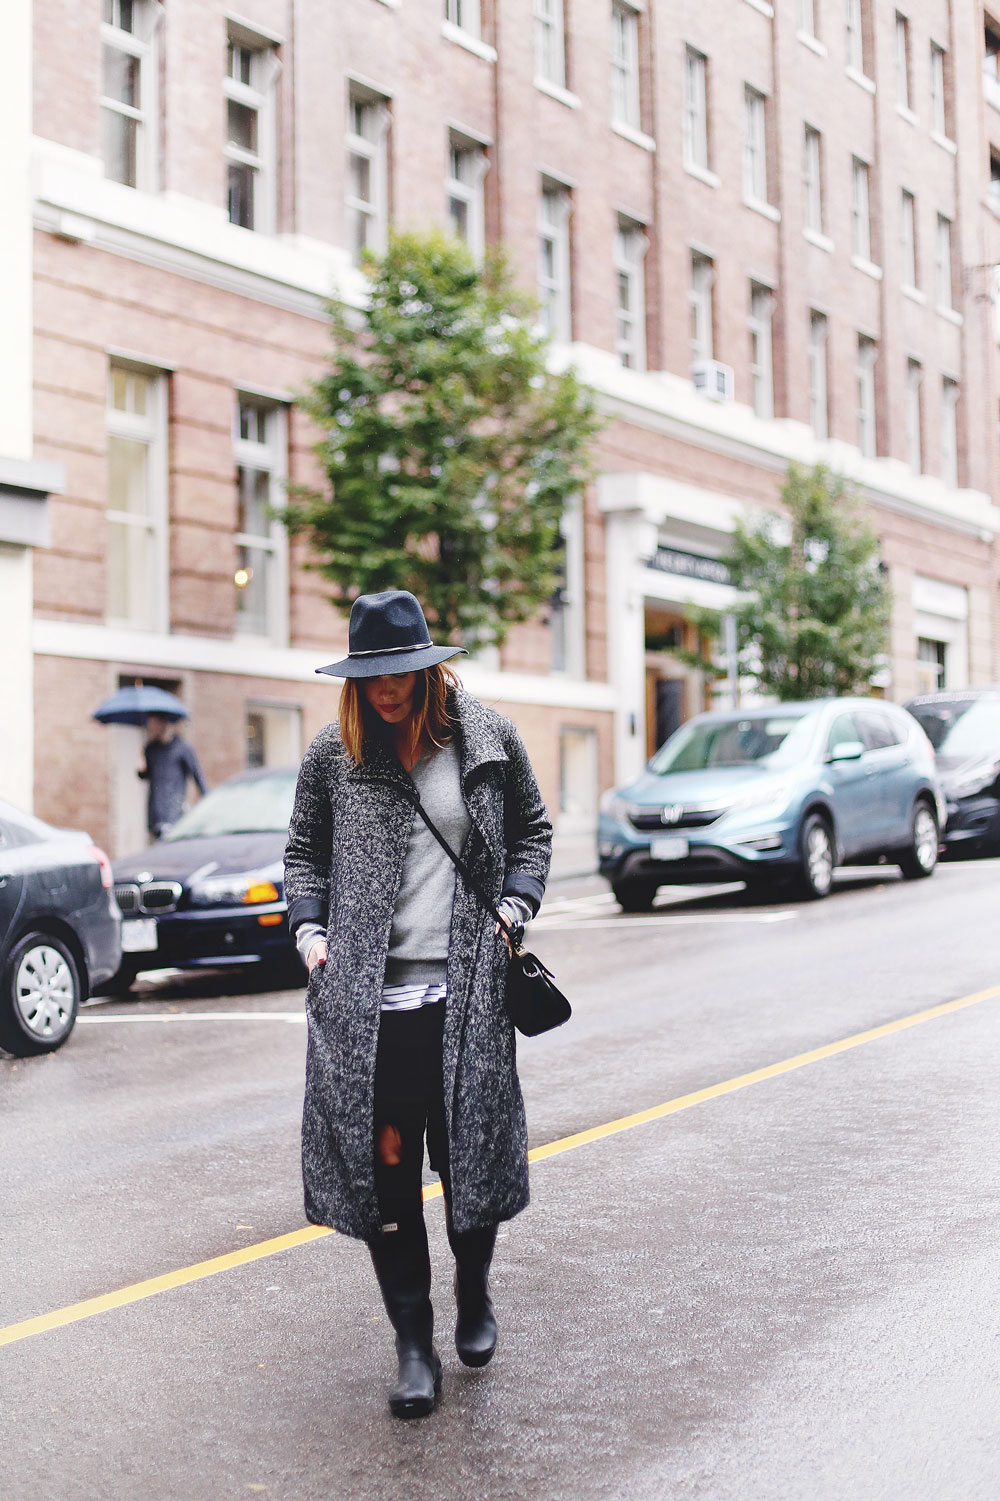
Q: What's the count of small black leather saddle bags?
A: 1